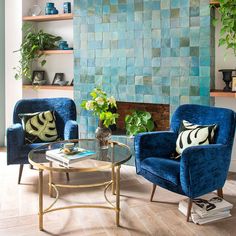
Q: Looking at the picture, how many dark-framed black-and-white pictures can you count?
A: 2